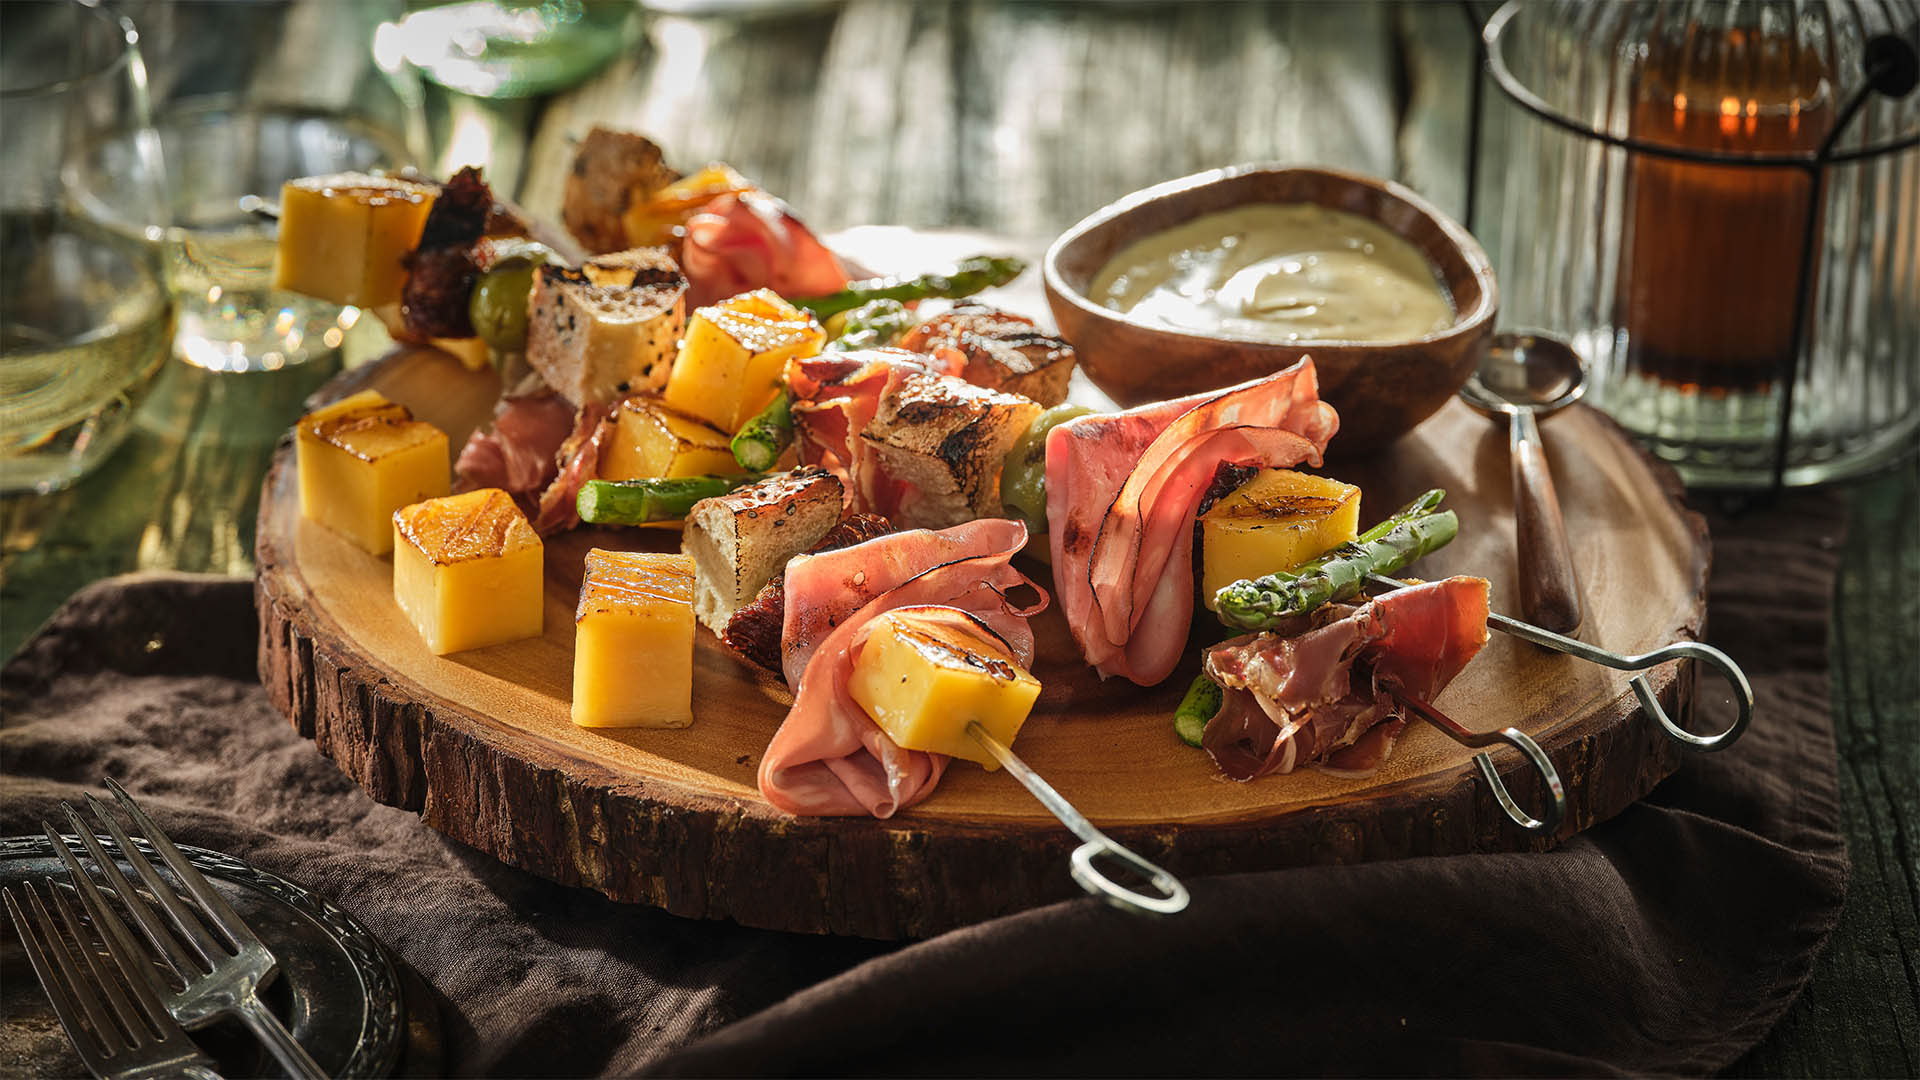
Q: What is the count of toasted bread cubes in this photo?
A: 5